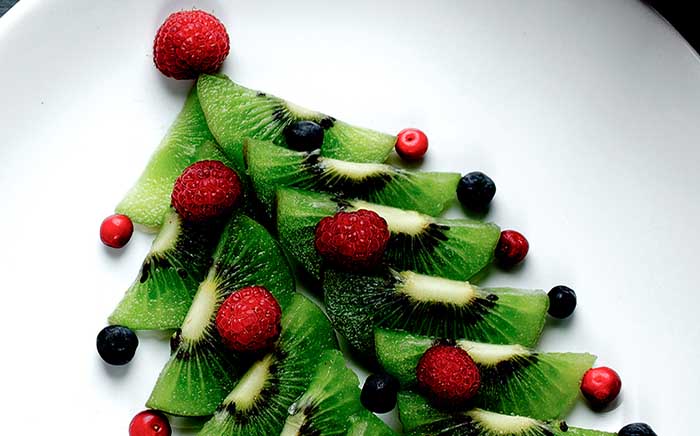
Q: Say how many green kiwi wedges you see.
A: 12